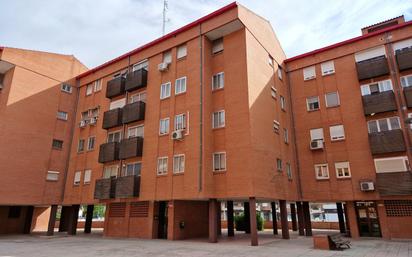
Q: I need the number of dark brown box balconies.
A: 14